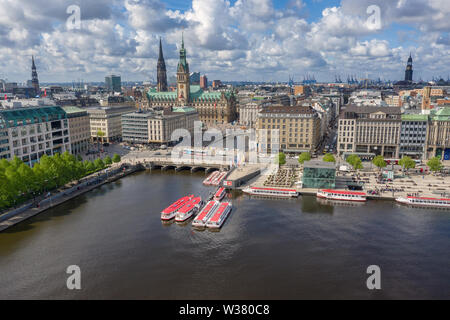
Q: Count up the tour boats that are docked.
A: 10